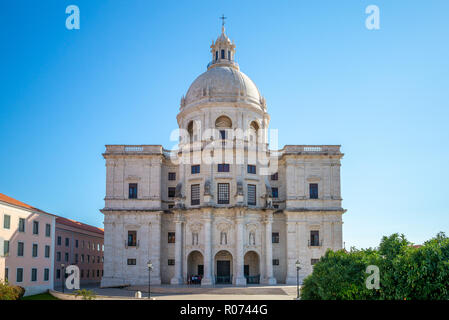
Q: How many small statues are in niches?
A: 3